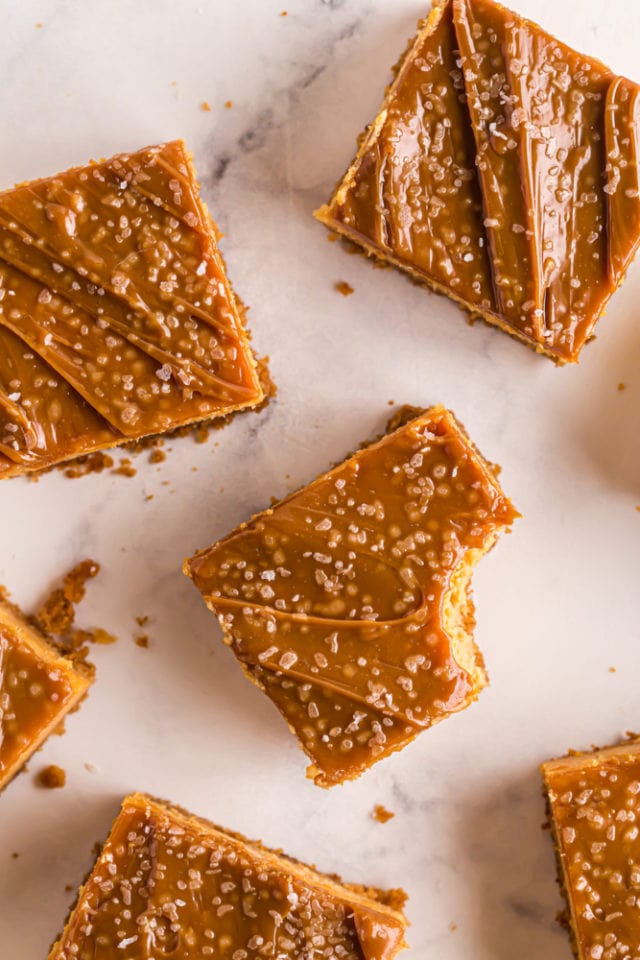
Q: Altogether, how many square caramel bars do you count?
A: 6